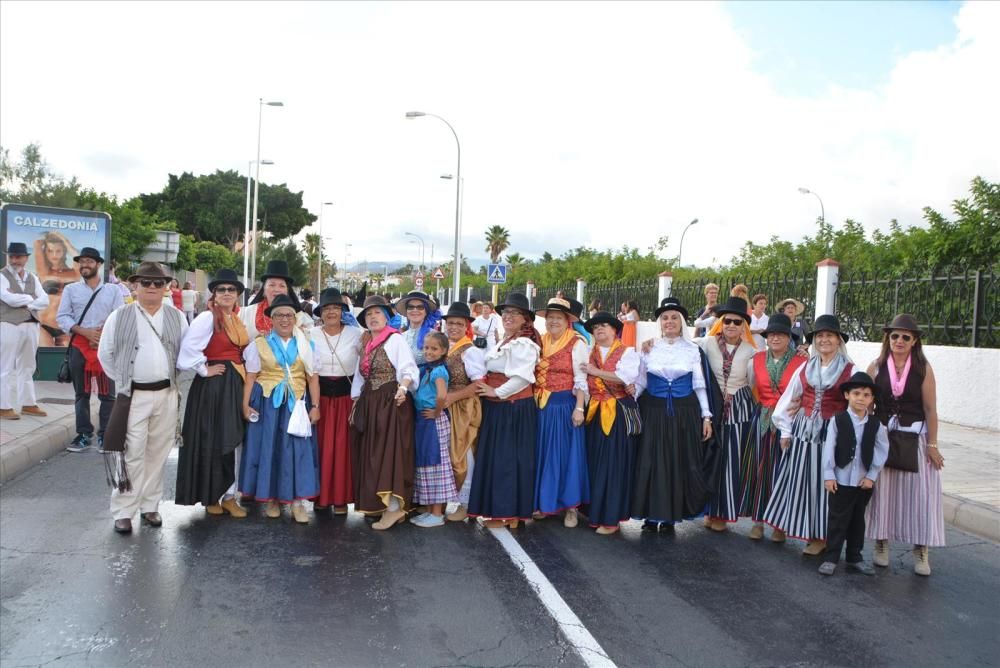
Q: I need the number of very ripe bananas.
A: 0